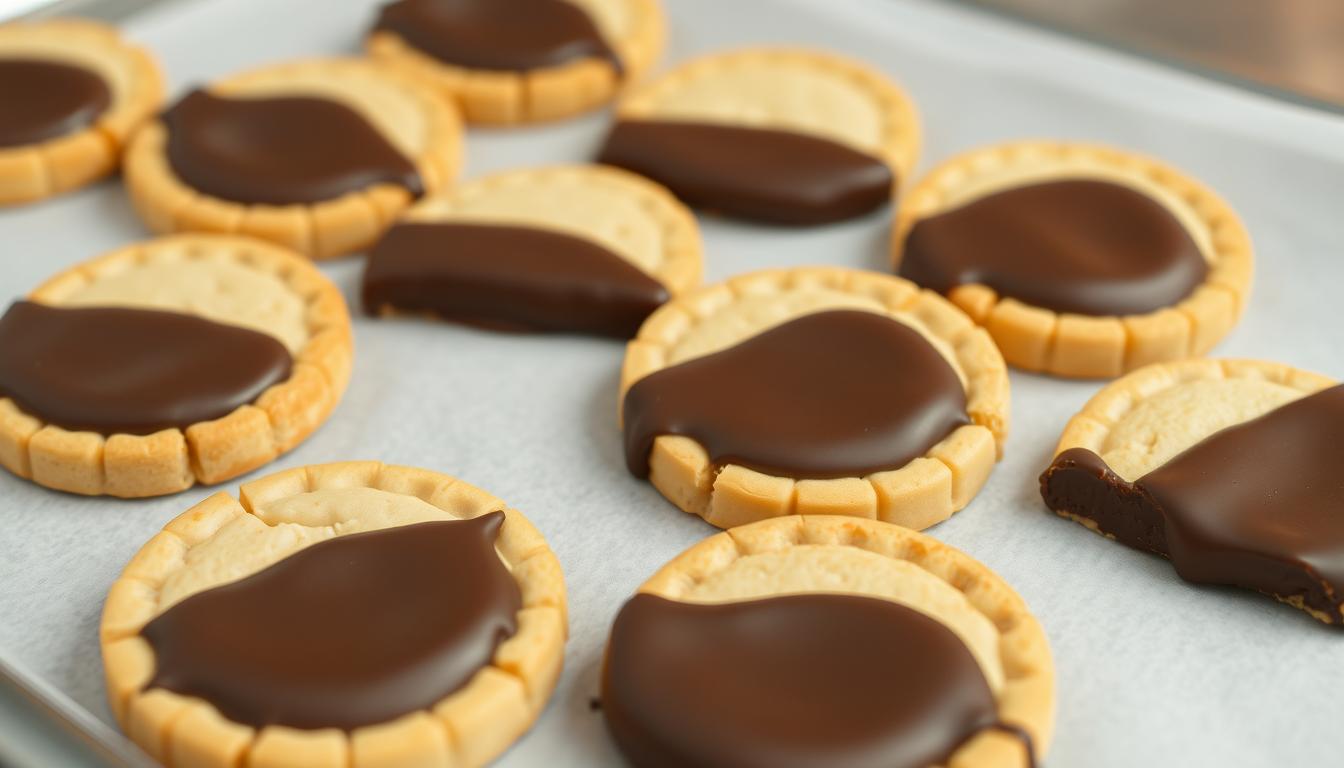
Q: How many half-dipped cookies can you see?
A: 11